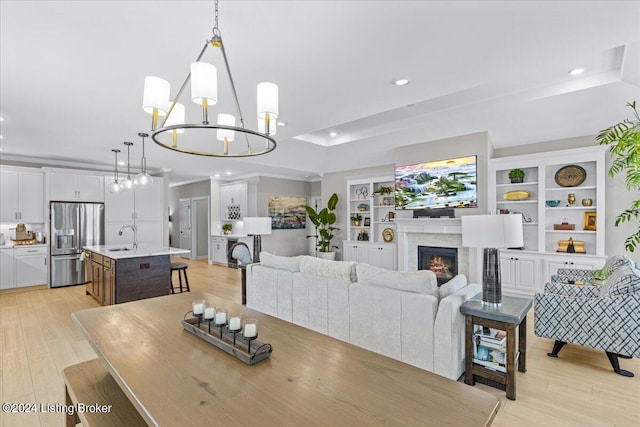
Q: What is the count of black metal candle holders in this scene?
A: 5